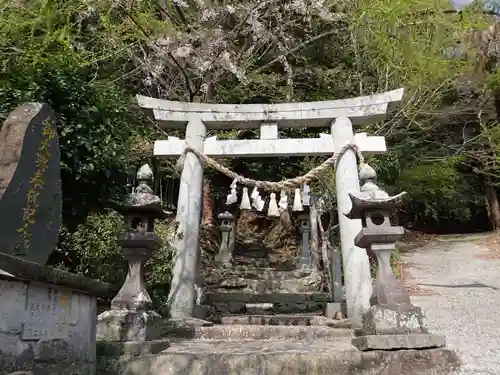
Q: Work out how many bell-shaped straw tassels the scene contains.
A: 3